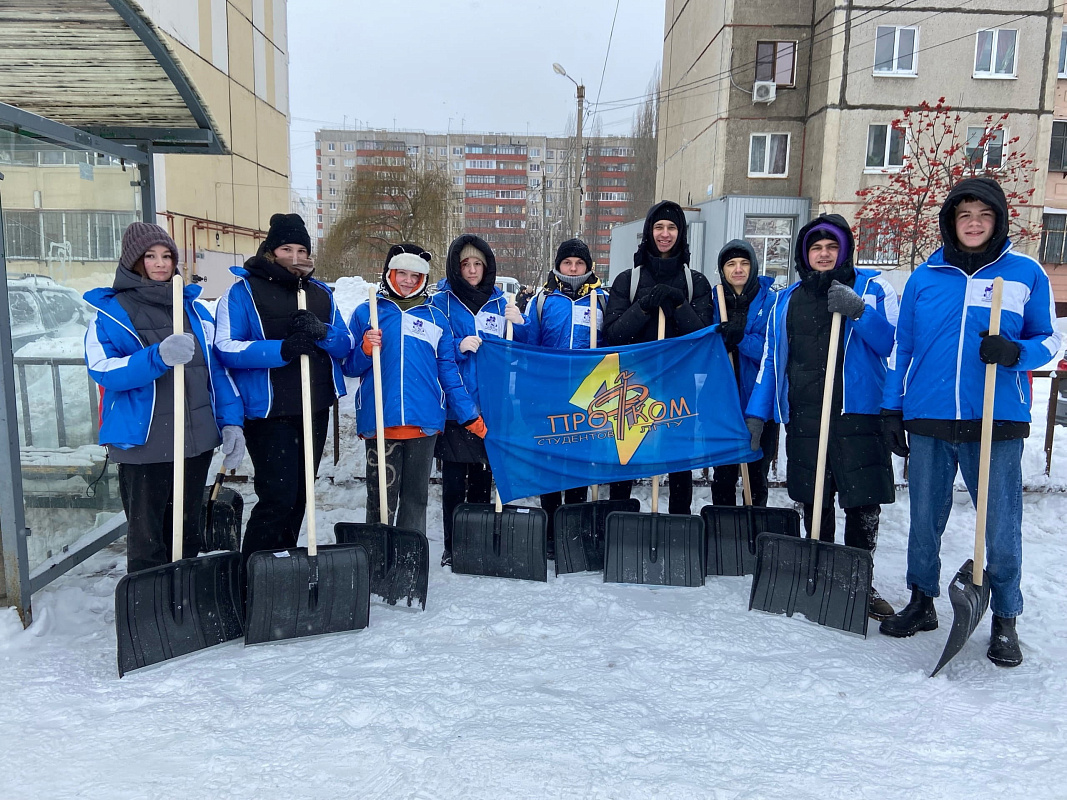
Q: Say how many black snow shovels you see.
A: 10